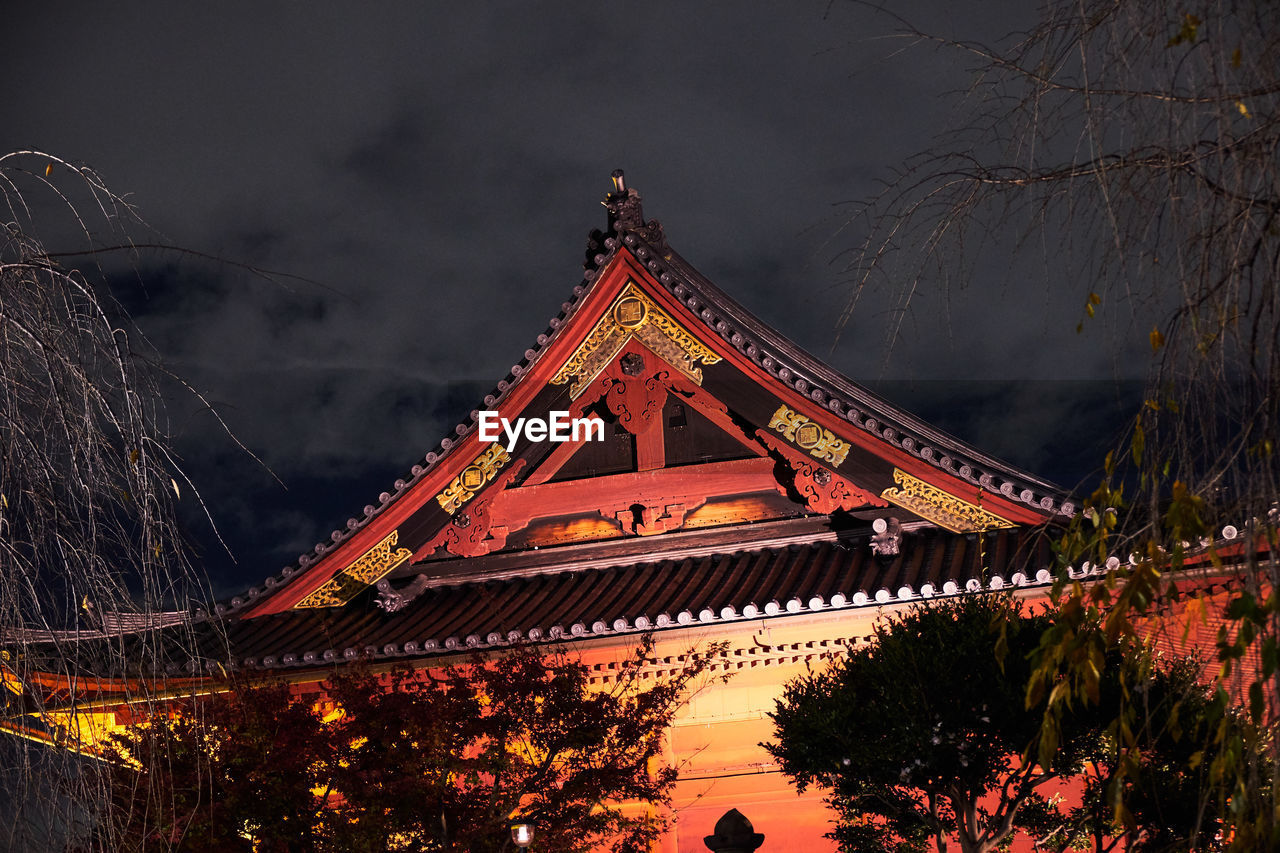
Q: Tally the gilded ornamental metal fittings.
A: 5